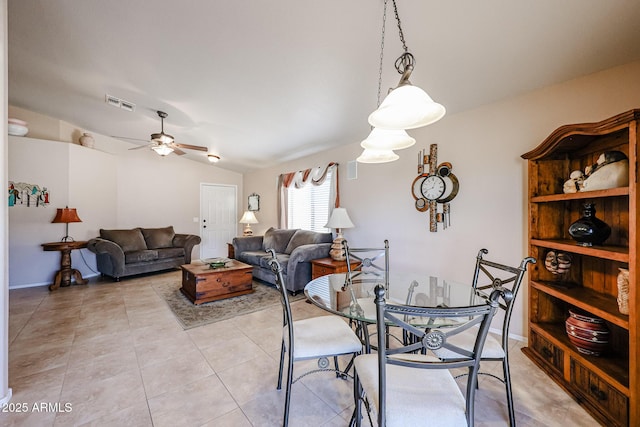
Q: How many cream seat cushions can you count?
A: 4